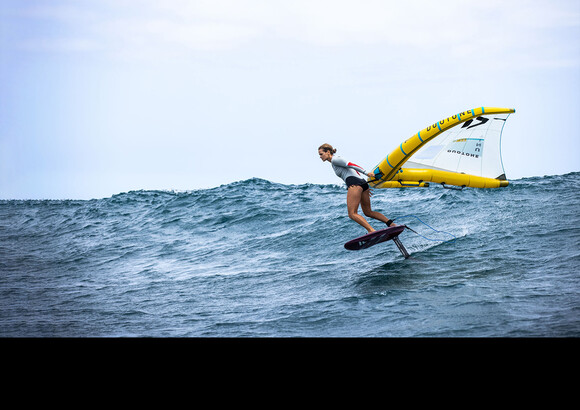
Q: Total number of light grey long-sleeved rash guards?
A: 1